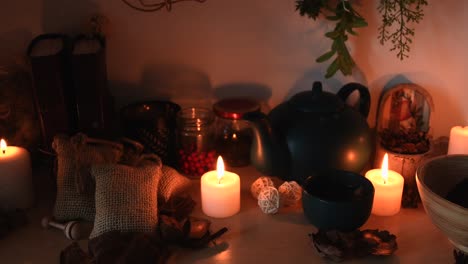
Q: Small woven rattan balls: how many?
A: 3